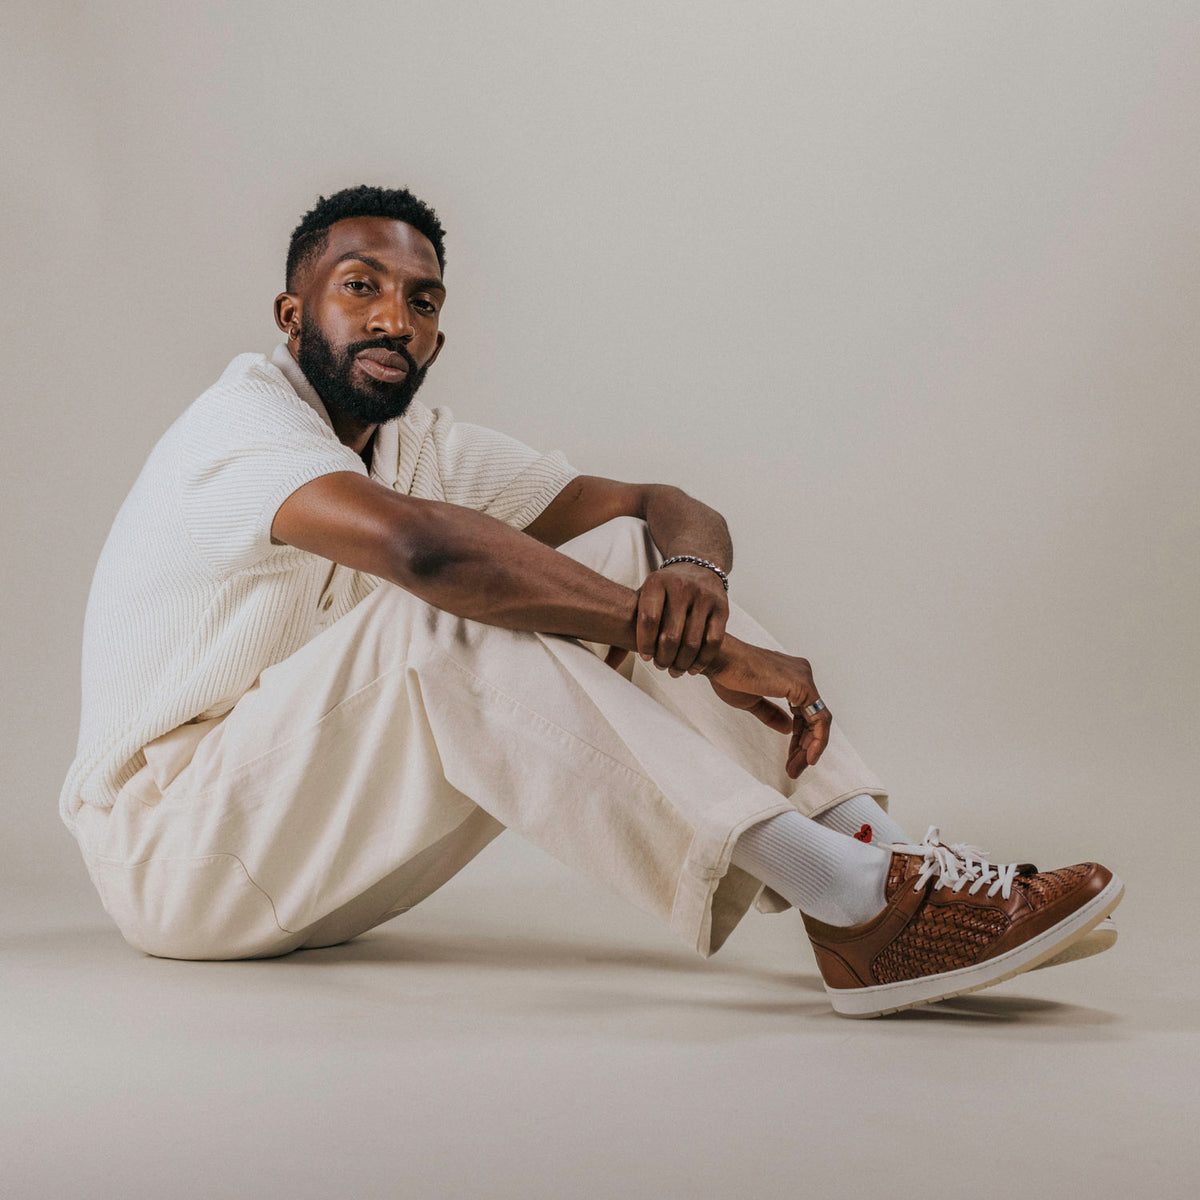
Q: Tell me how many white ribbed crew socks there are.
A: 2